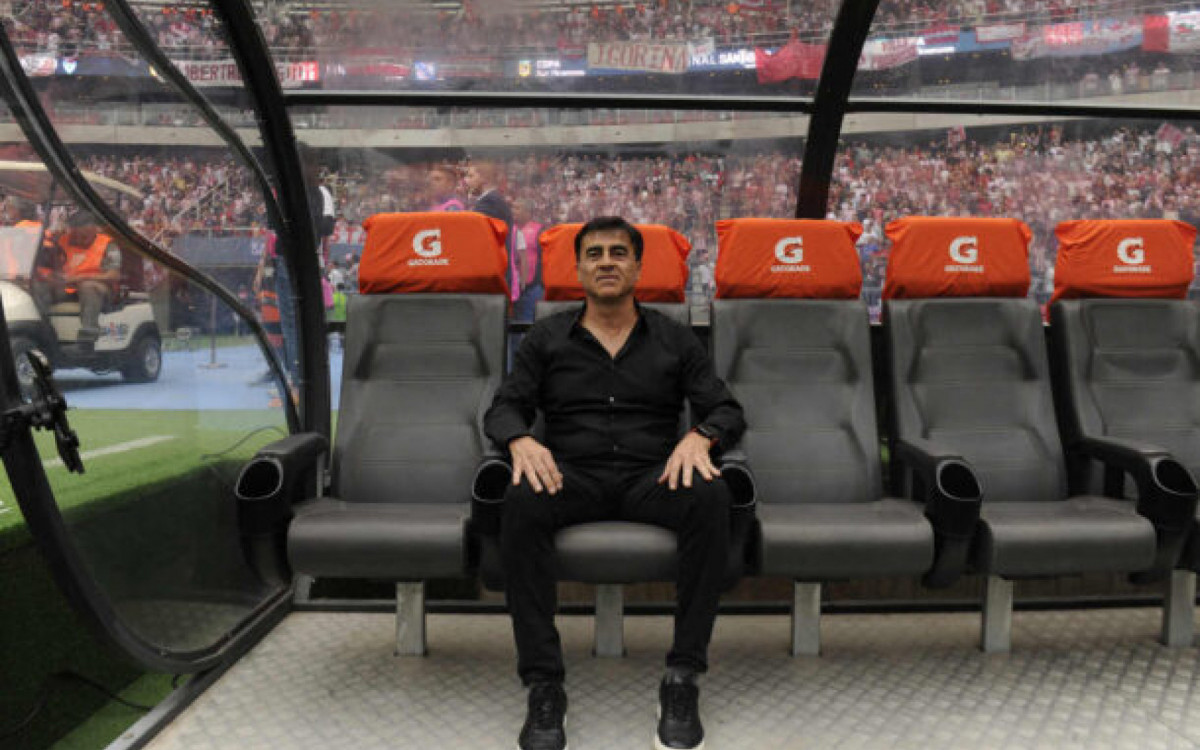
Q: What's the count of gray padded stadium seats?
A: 5